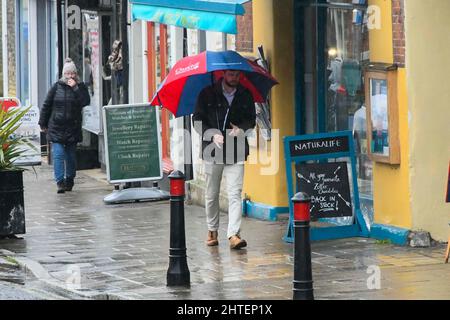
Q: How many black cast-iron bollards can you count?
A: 2